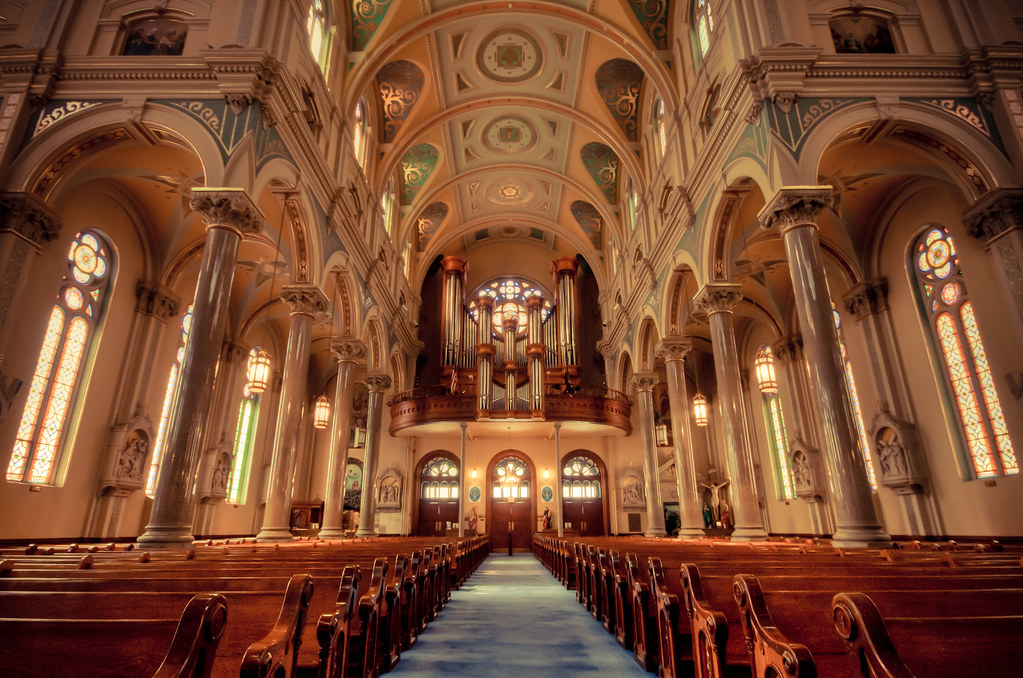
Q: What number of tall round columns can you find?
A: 8